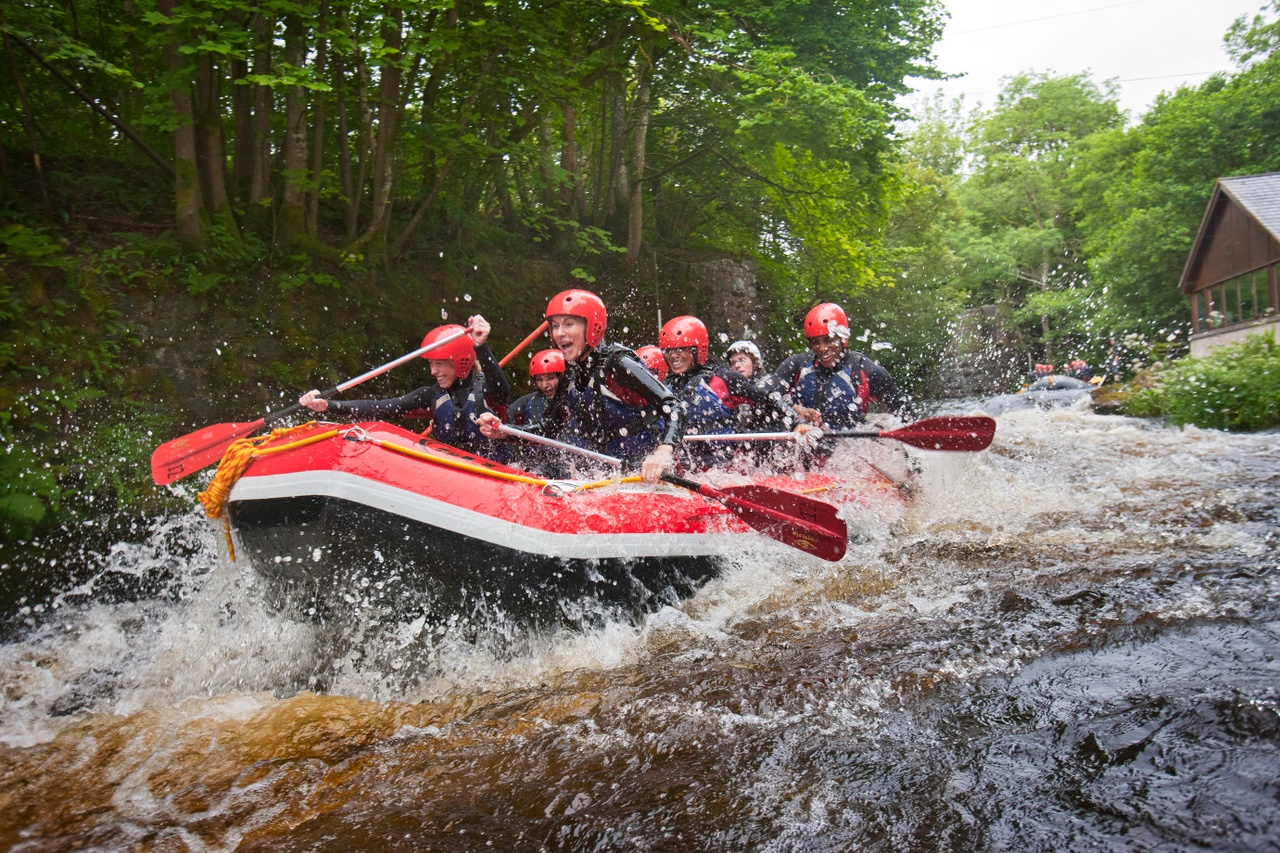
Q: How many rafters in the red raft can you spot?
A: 7